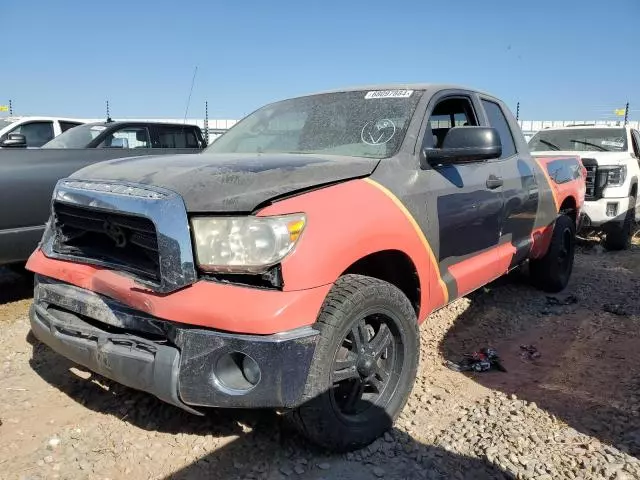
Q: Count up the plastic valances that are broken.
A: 1